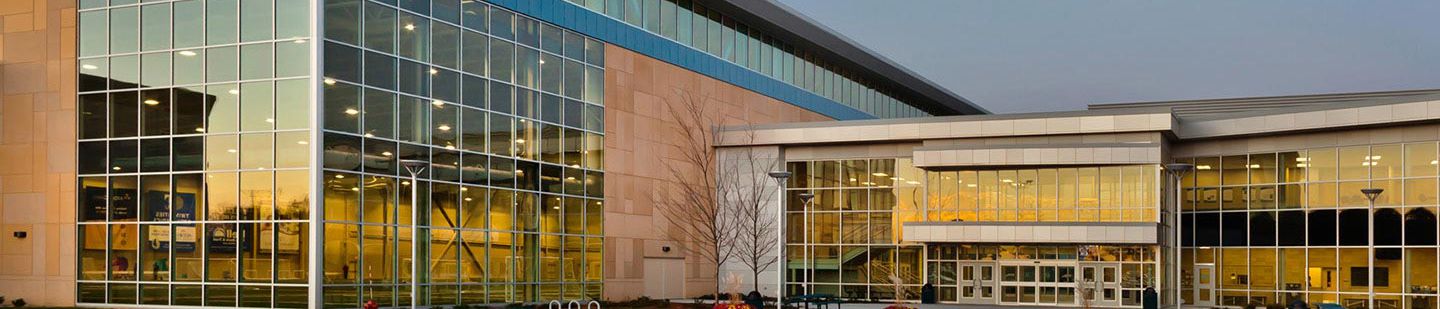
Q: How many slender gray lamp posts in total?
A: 5